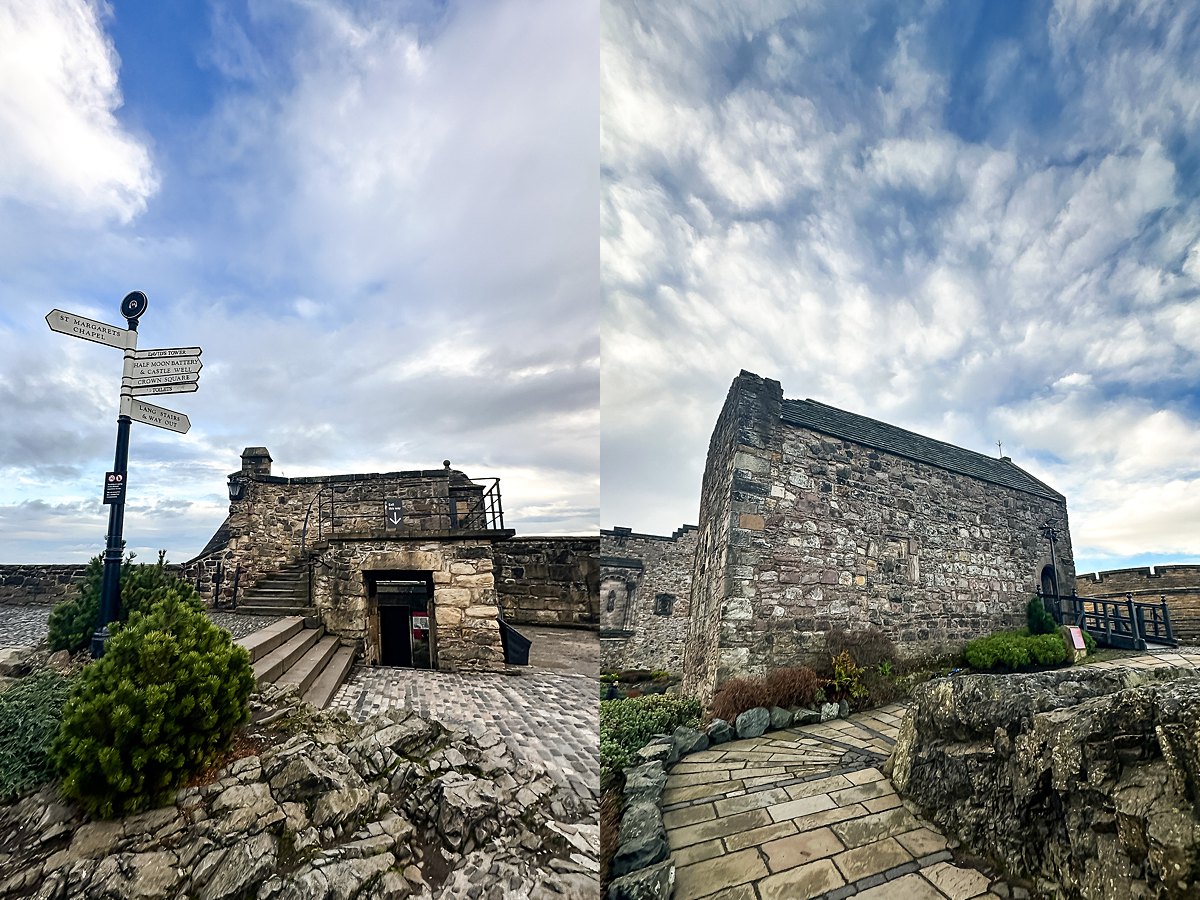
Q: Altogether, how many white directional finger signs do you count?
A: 6